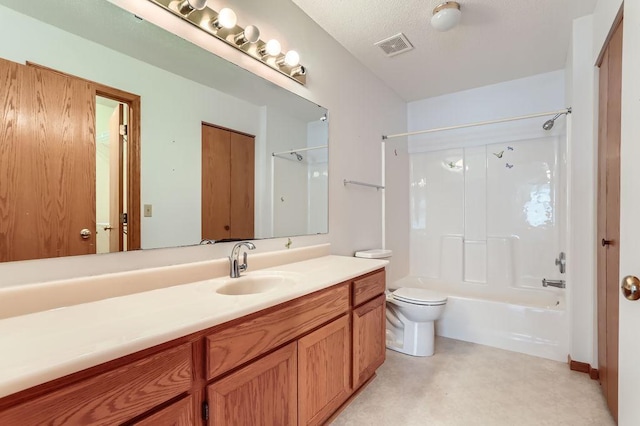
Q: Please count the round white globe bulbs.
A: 5